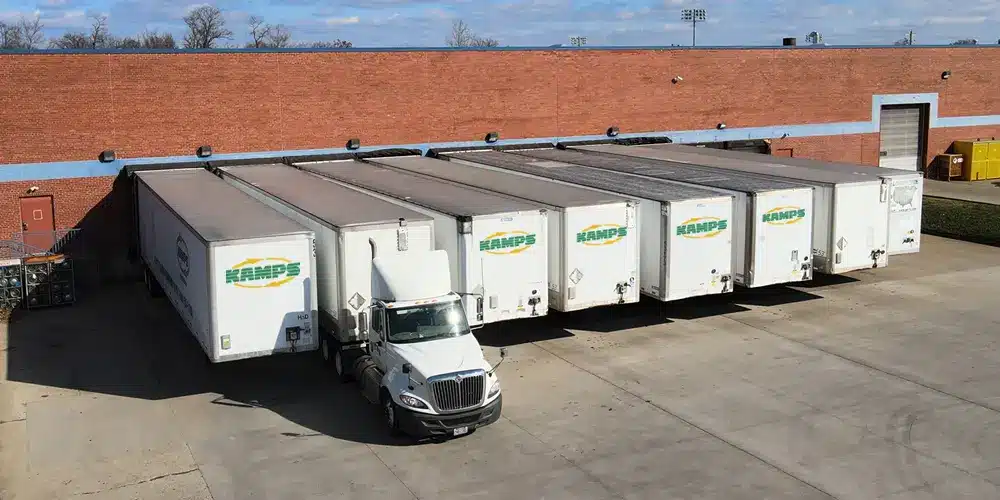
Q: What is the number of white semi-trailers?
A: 8